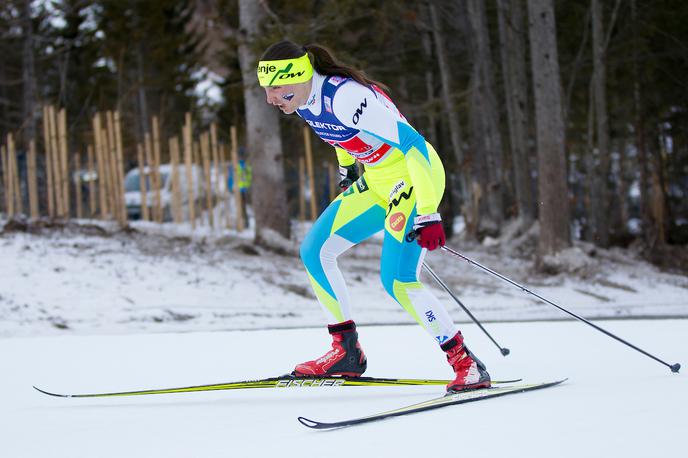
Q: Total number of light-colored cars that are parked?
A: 1